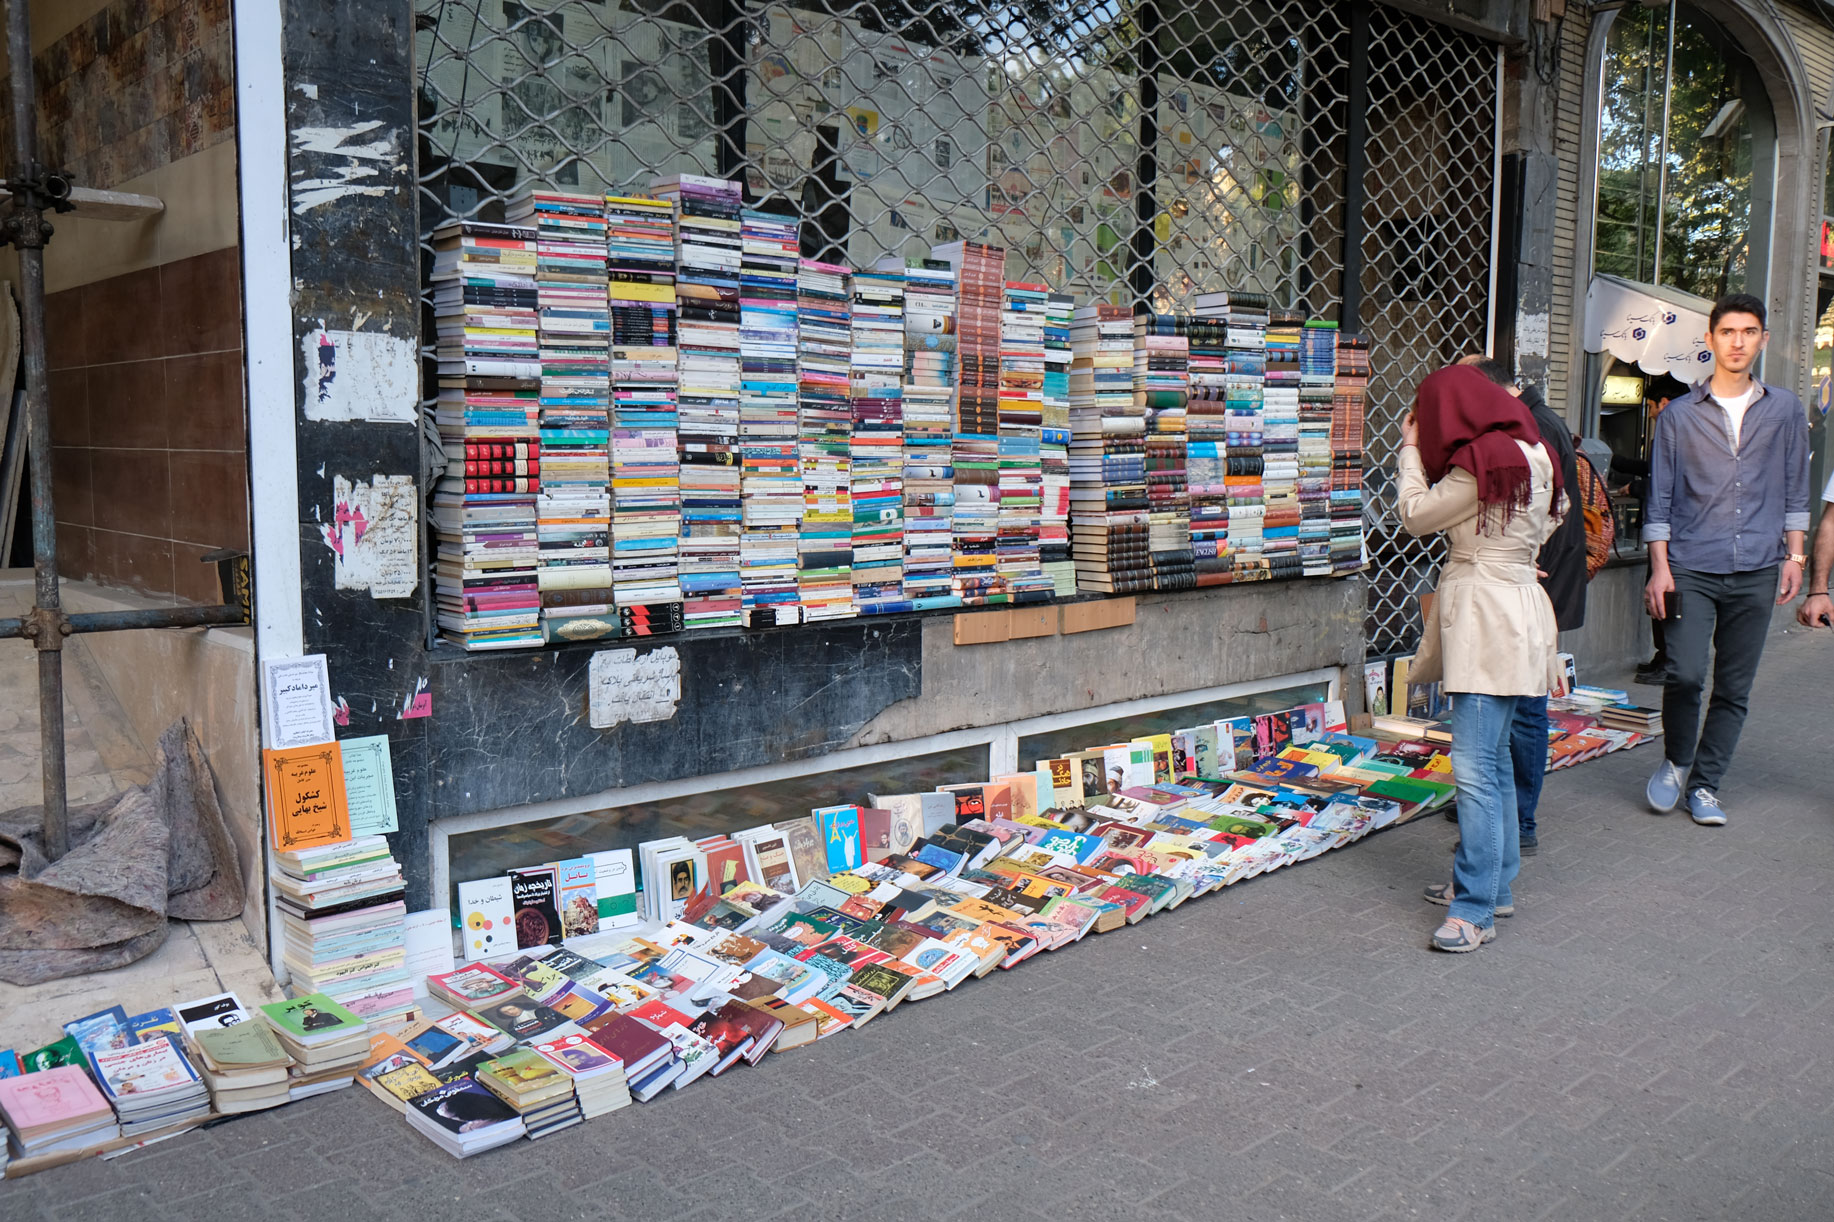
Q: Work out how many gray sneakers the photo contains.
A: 2